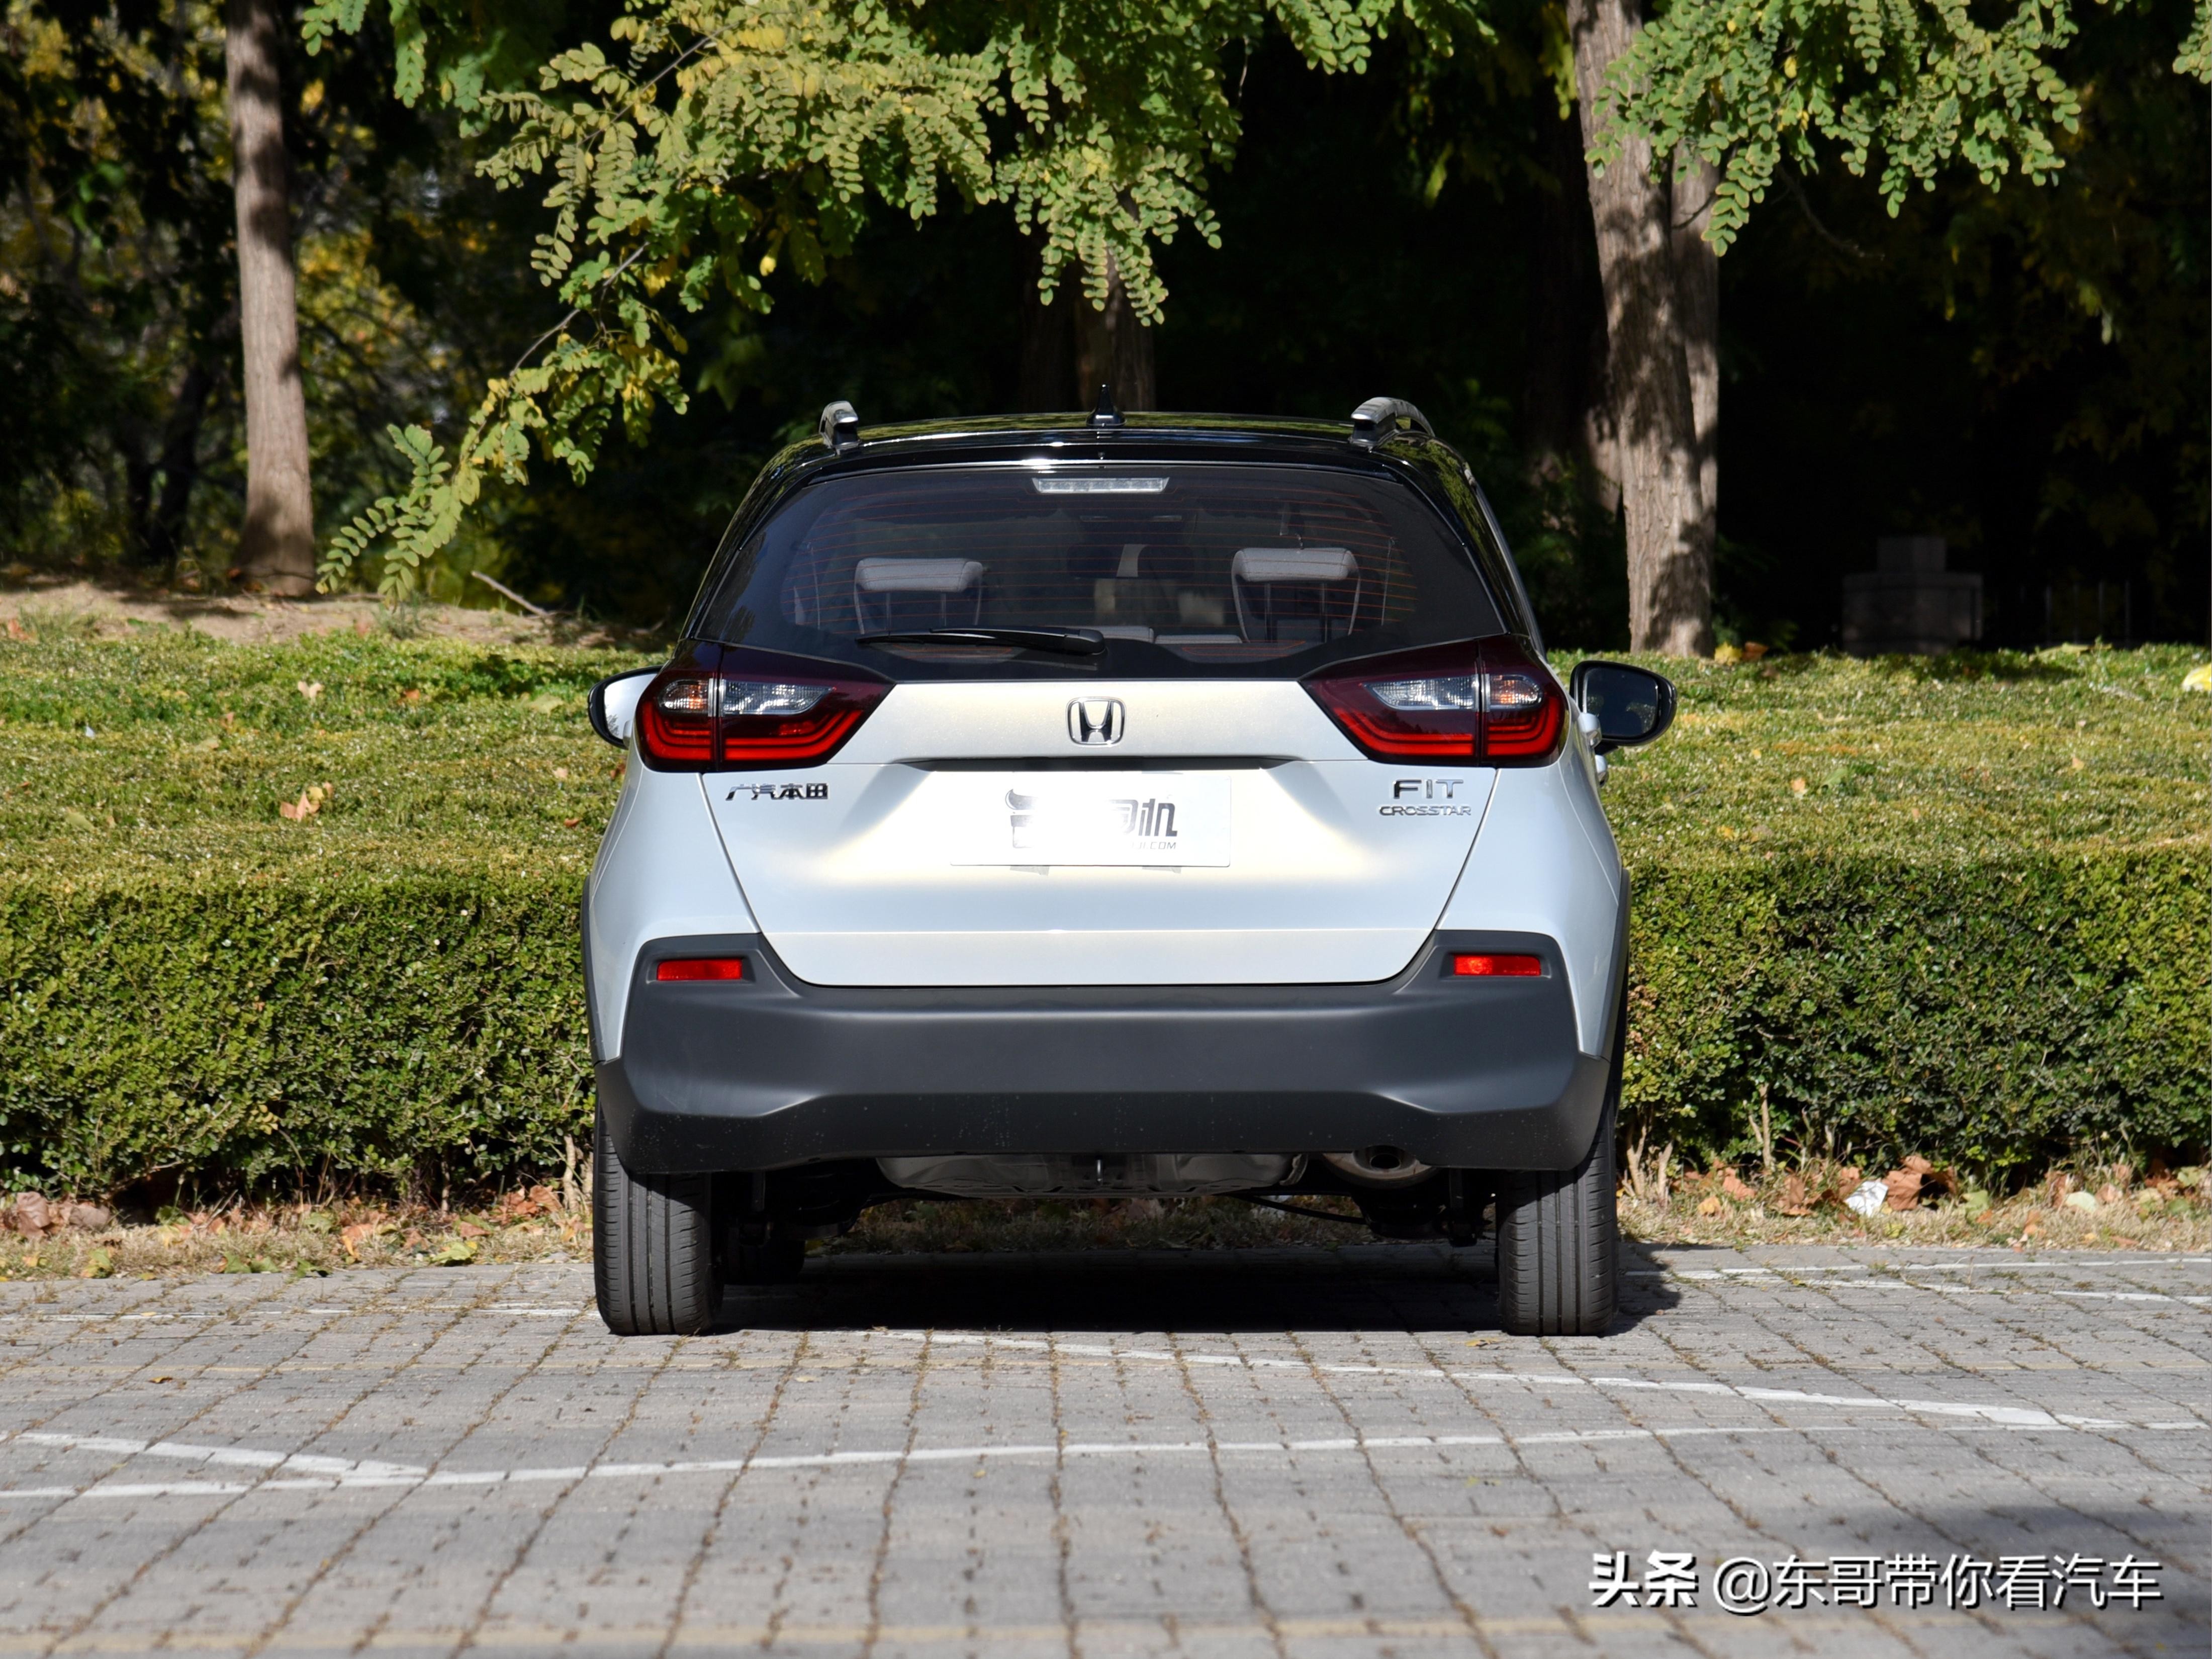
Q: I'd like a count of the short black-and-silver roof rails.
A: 2